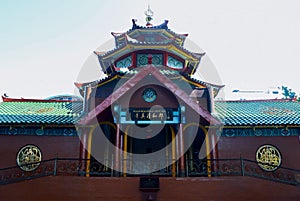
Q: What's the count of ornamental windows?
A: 2